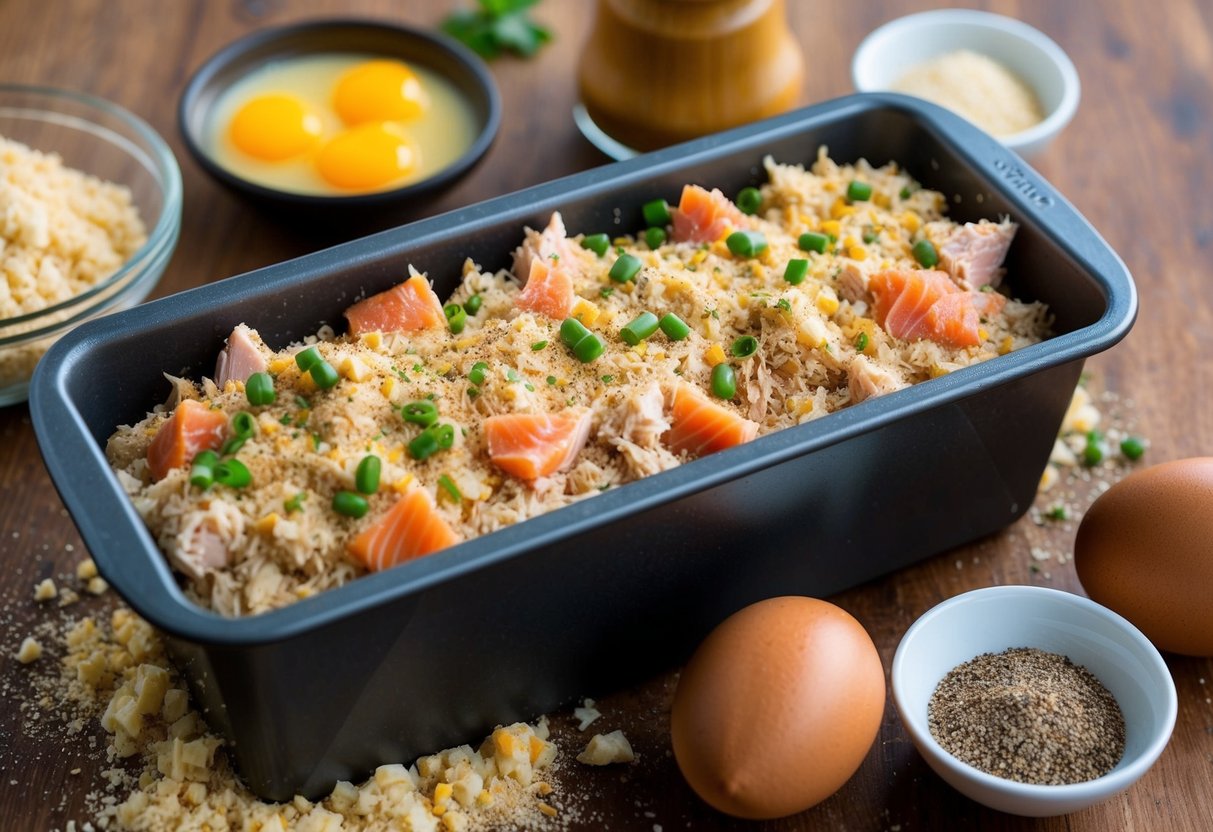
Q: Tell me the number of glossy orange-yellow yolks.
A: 3